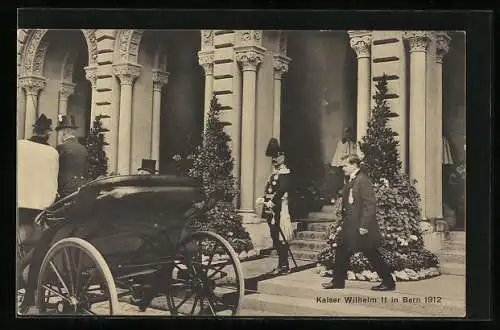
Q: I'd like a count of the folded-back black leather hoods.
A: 1